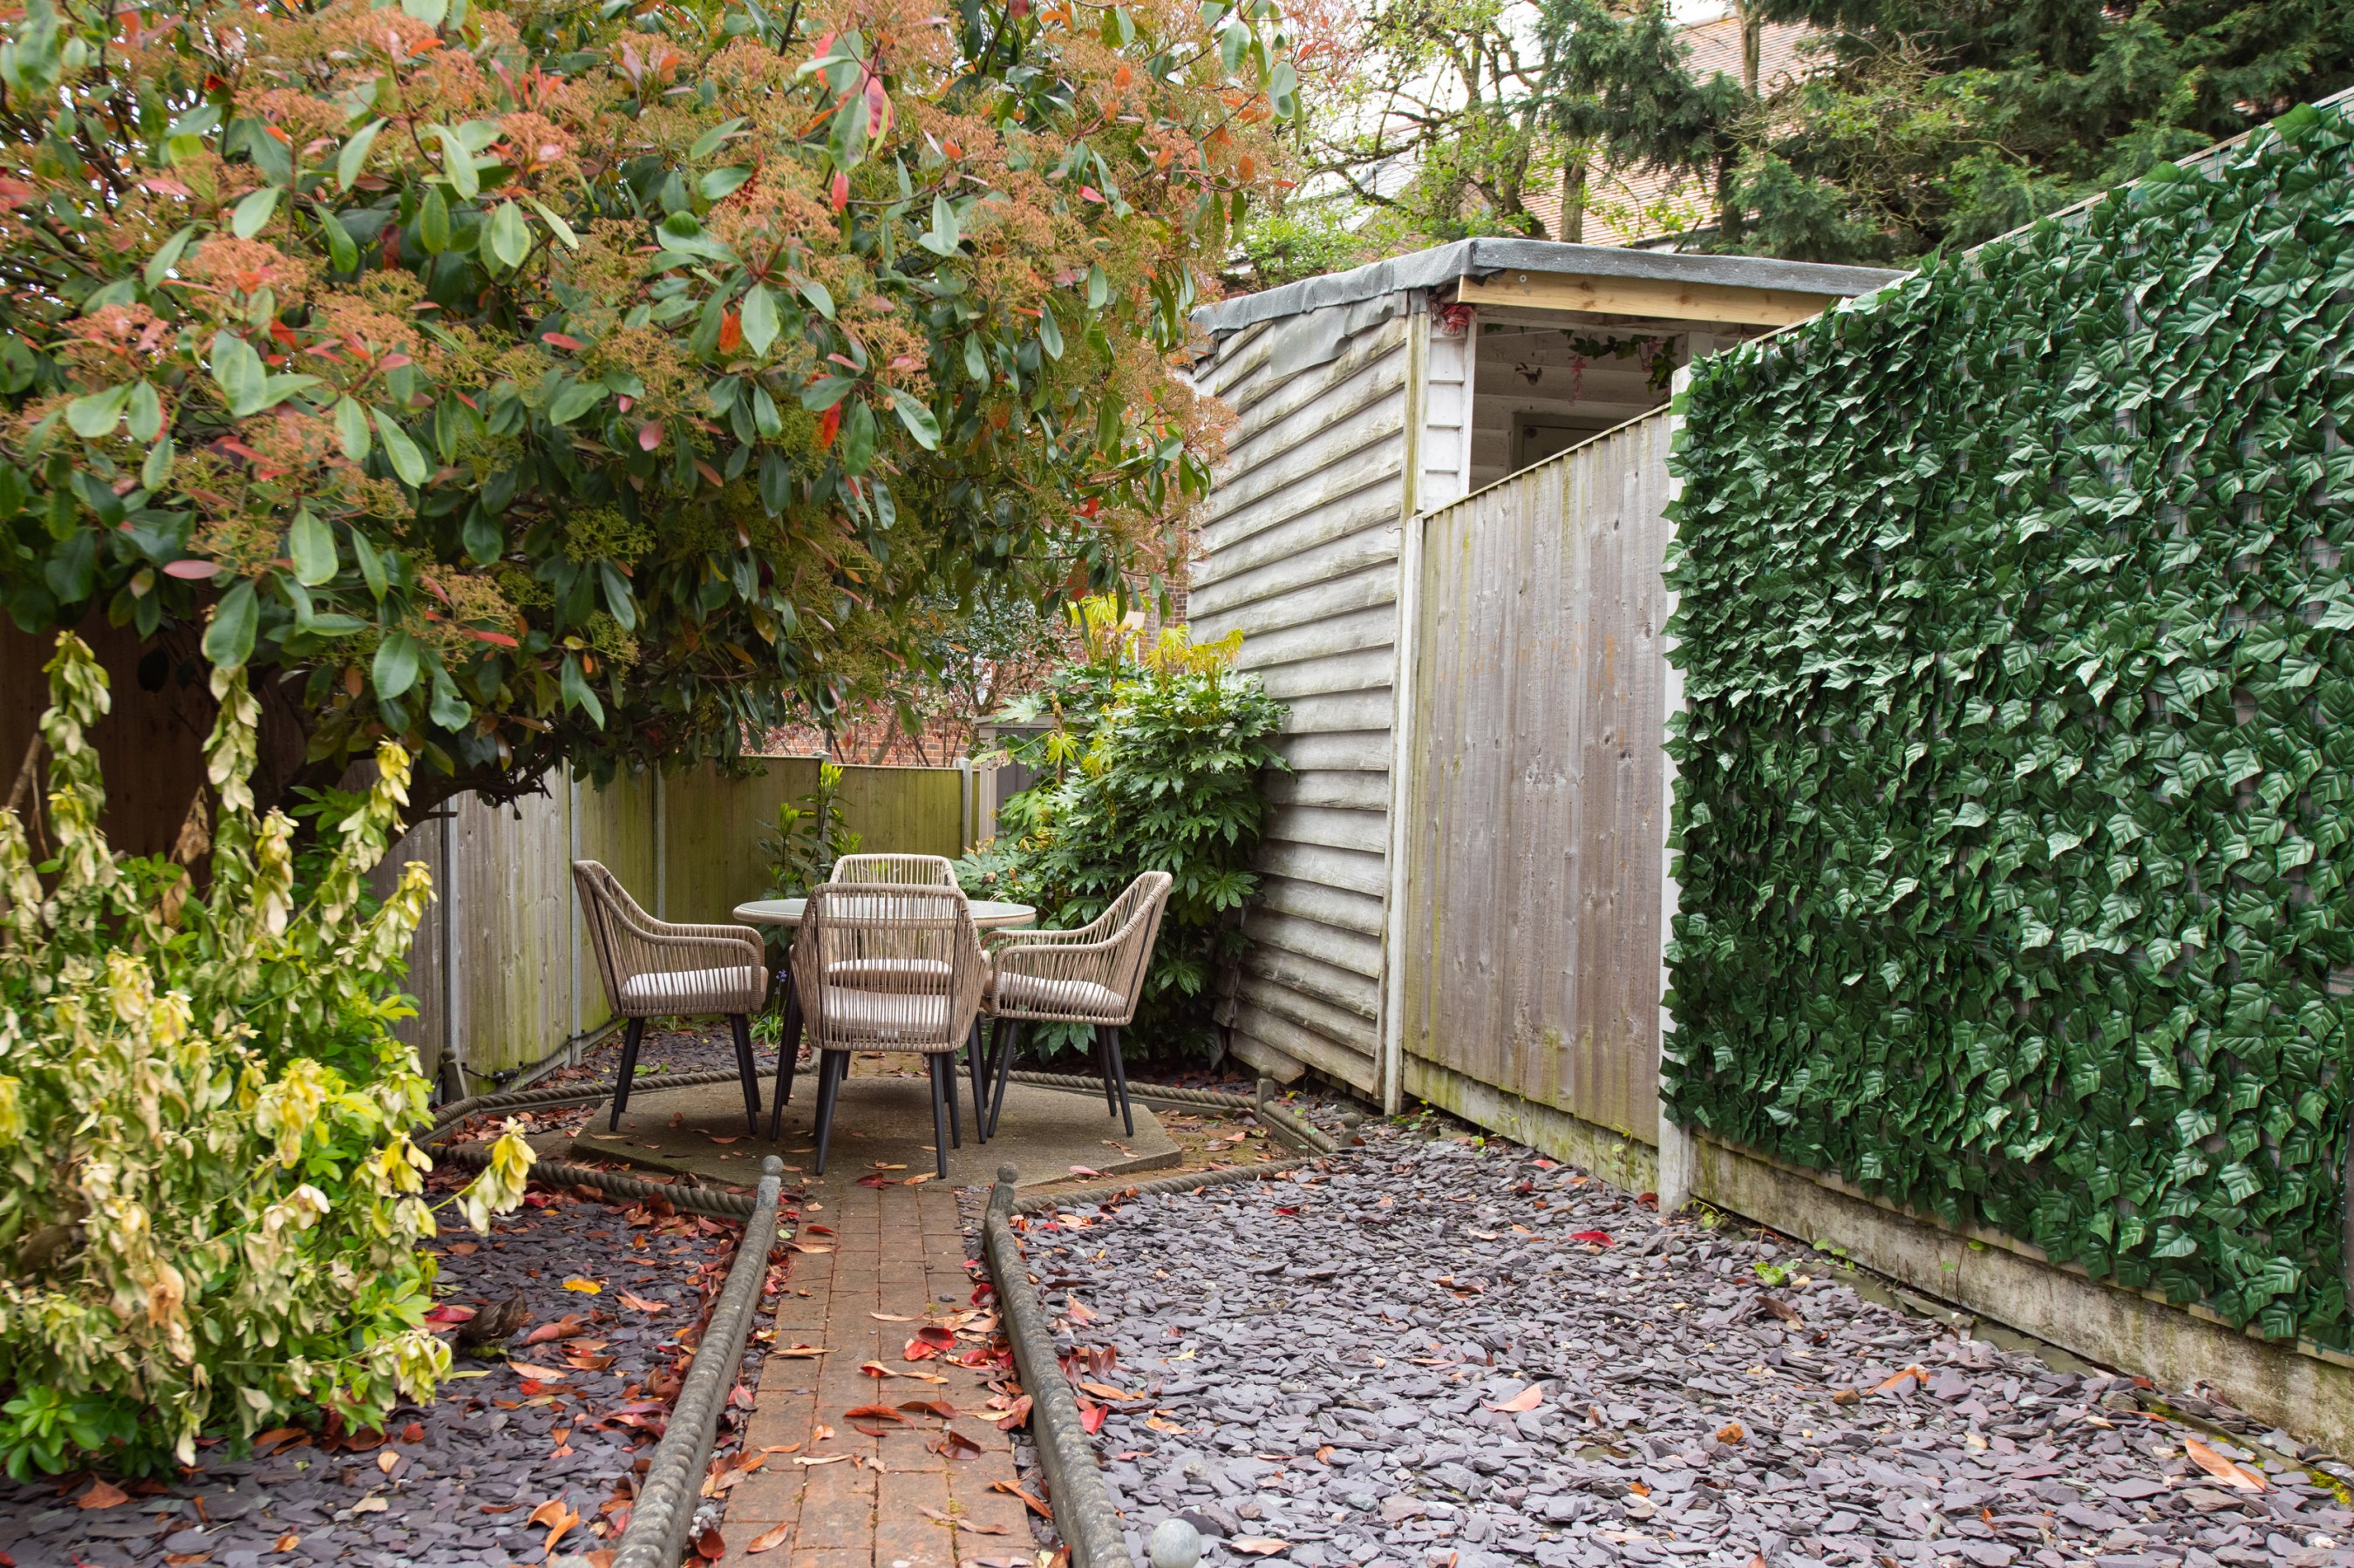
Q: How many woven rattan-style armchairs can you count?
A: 4